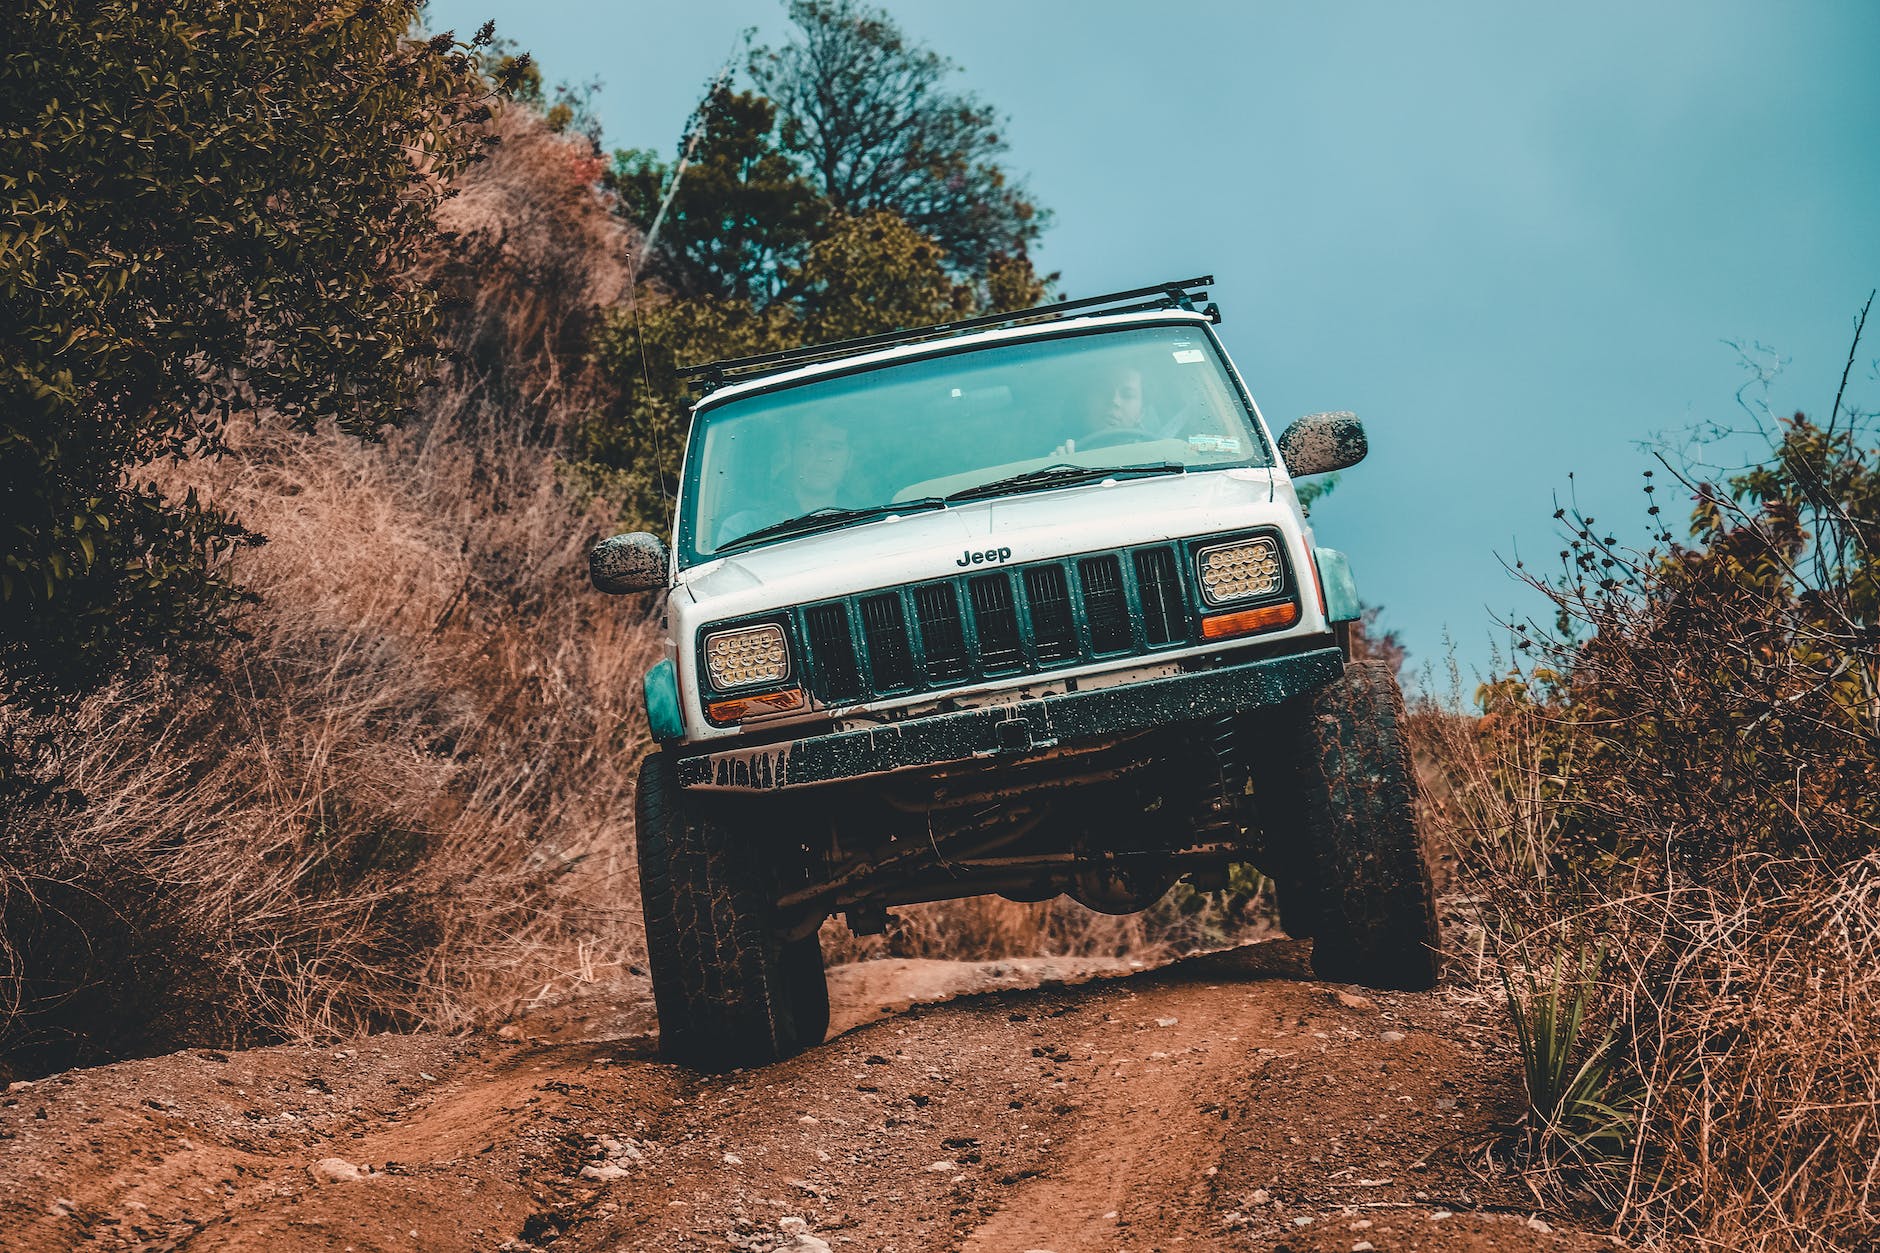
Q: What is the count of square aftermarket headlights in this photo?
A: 2